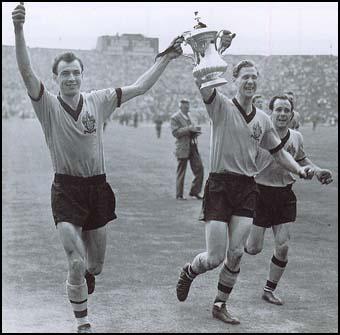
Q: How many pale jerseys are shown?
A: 3